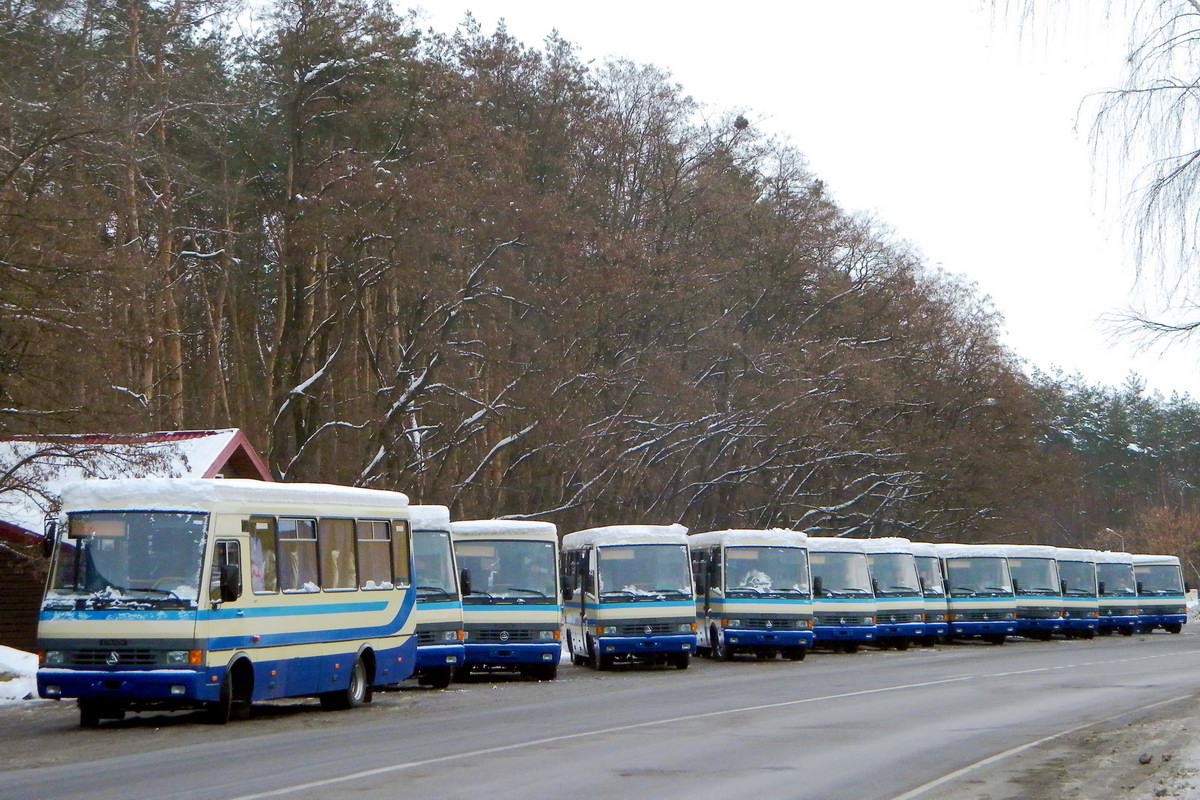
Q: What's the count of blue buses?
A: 13